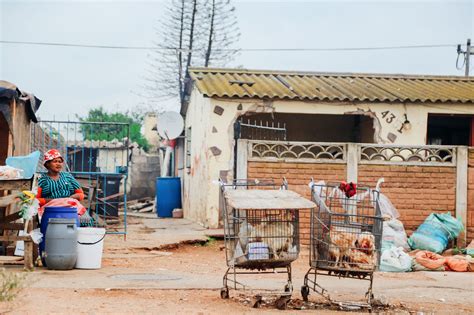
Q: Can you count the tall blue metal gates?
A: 1